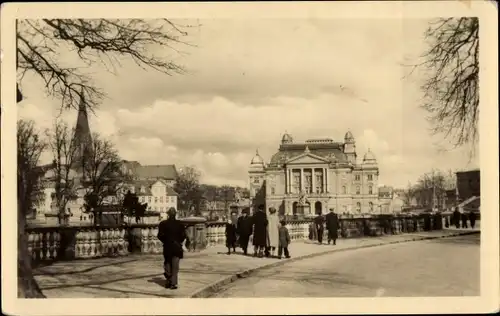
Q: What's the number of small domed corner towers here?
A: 4